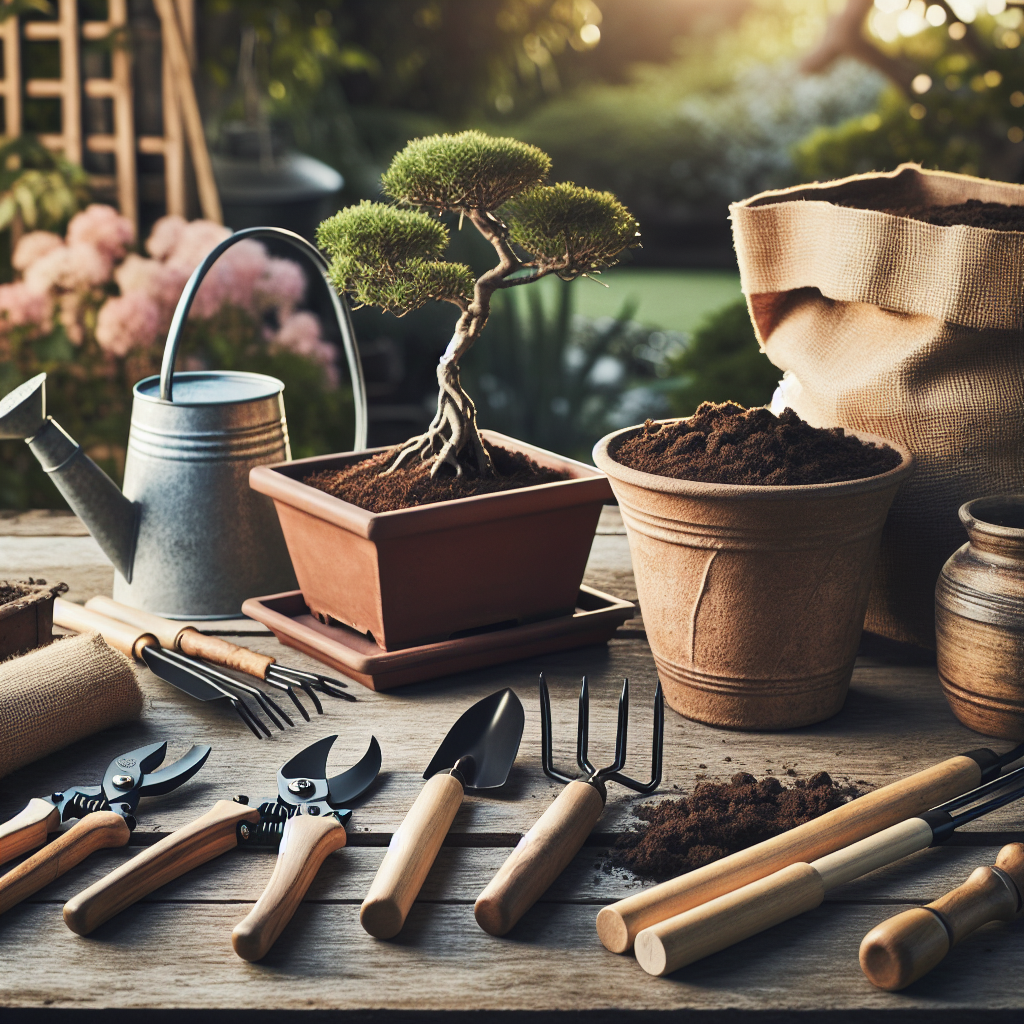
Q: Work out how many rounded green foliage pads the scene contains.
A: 3